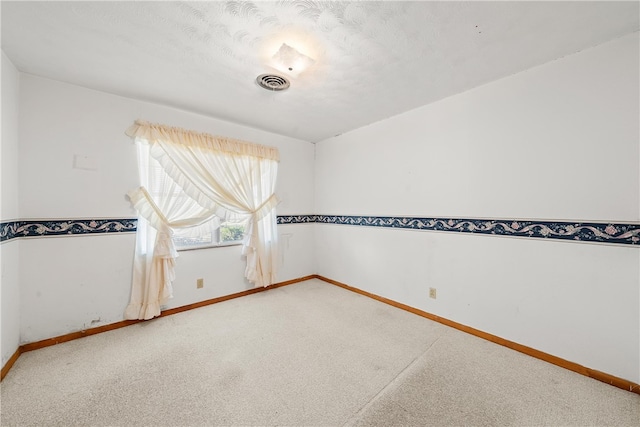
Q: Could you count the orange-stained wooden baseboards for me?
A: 3